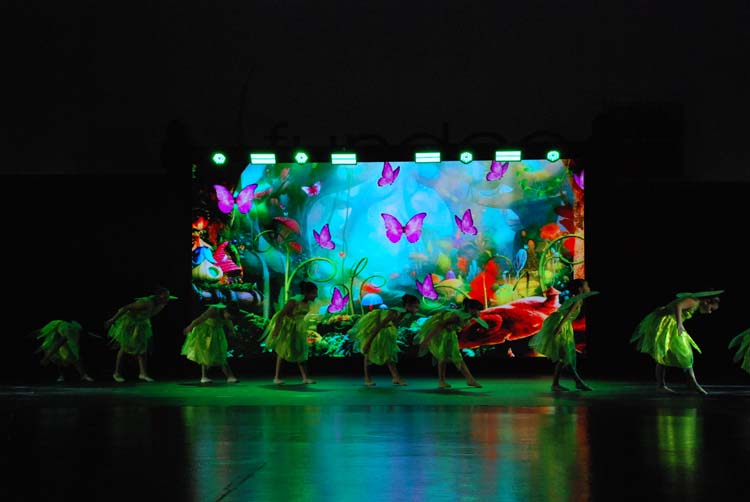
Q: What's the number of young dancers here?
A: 9